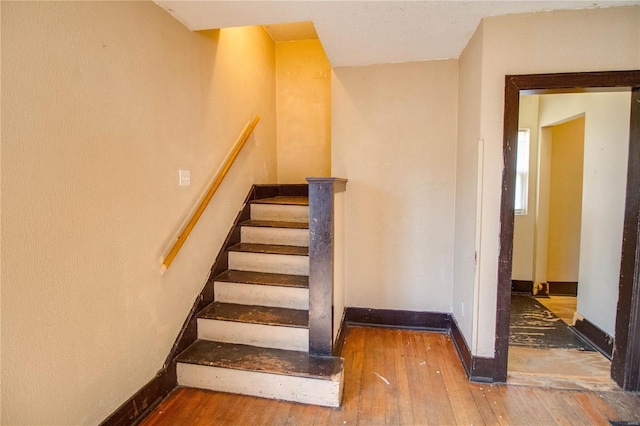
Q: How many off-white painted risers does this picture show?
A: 6